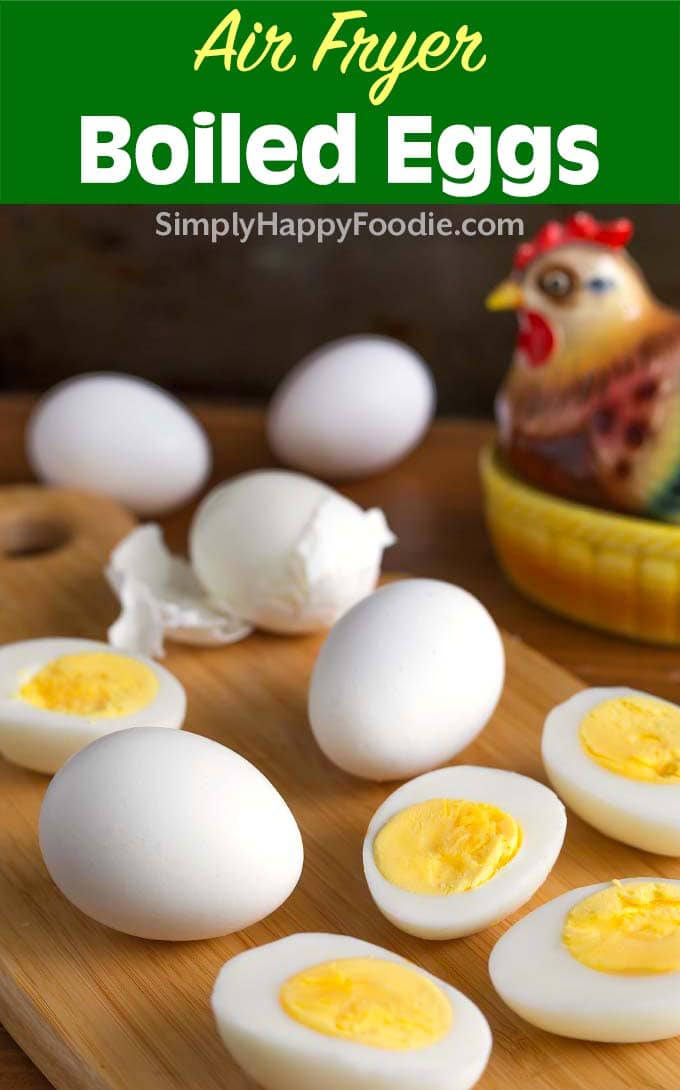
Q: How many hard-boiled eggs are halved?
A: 5